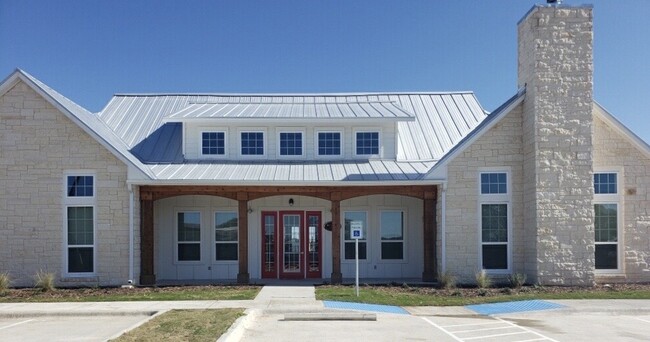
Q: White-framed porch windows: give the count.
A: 4